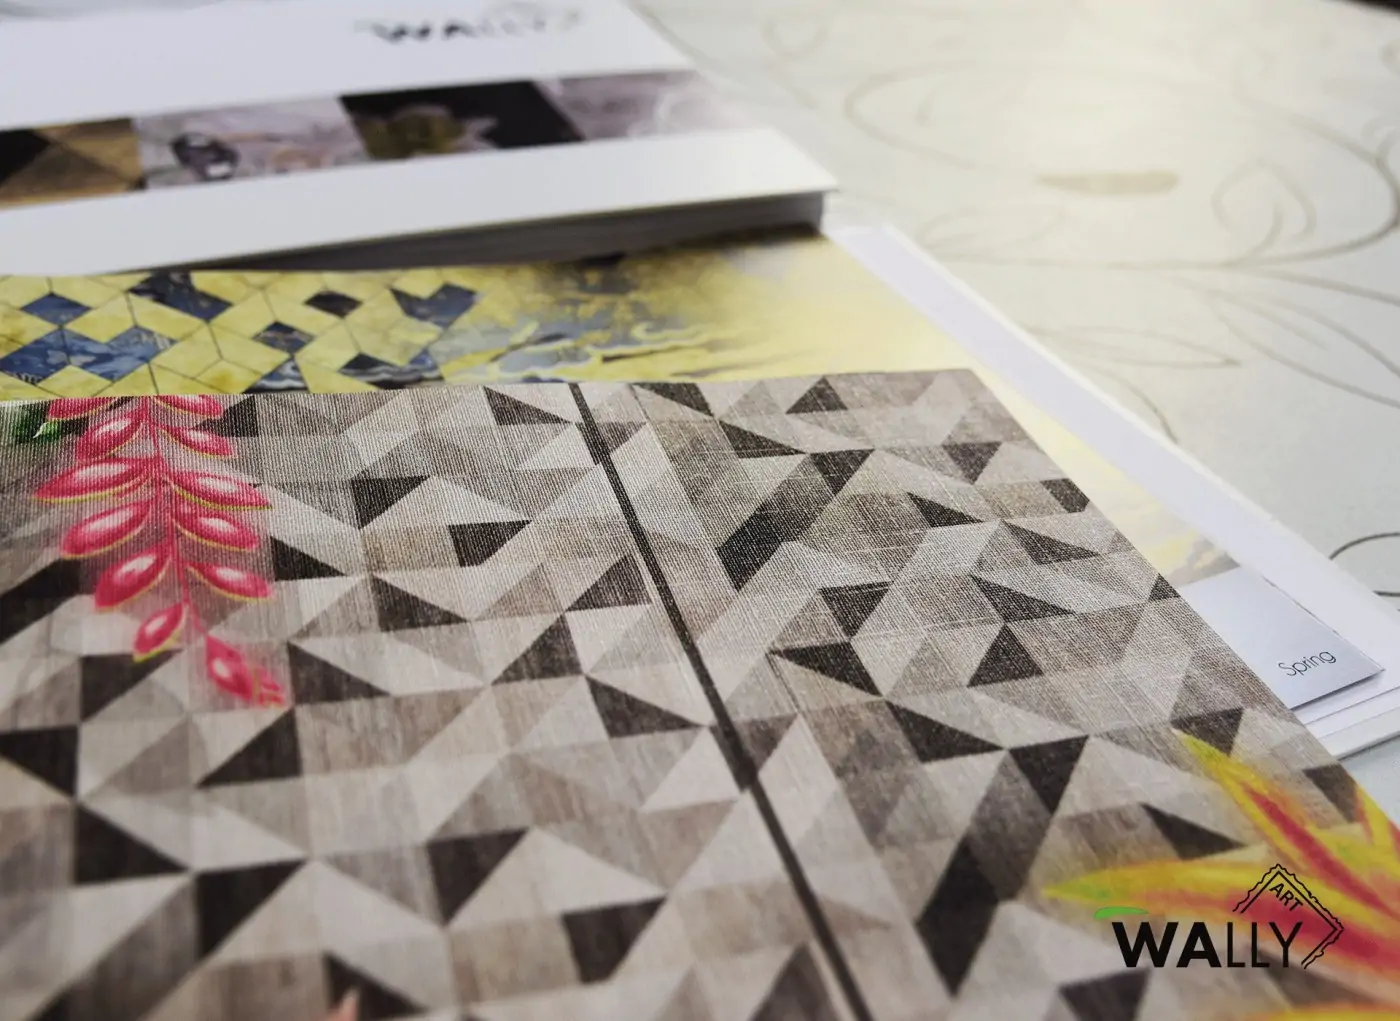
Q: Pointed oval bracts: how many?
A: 12